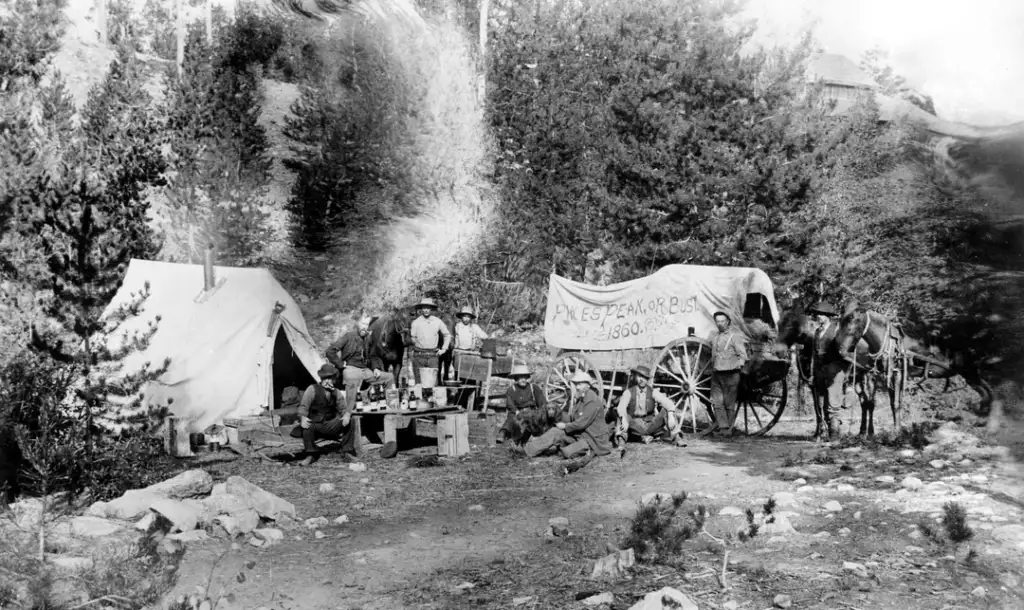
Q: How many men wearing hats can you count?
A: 8